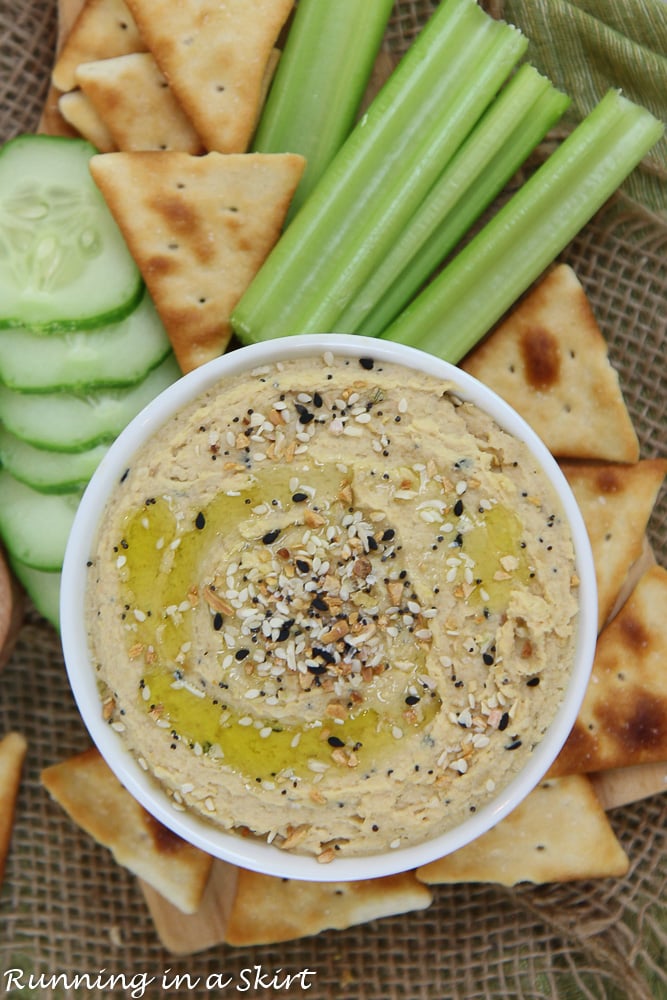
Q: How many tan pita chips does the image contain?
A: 12